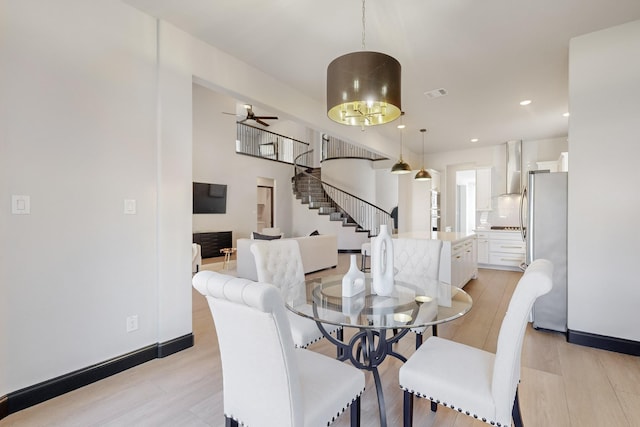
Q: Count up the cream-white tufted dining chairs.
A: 4